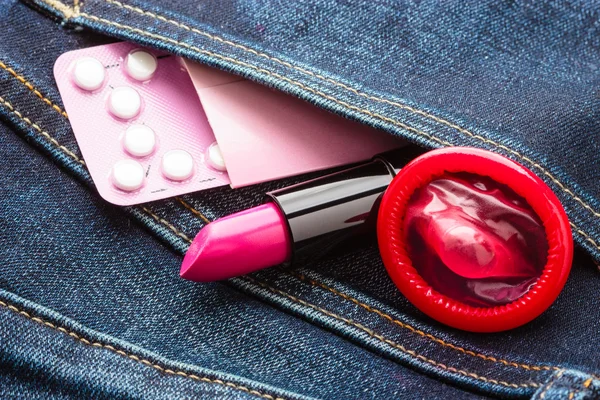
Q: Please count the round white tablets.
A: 7